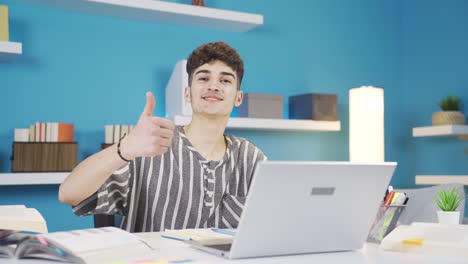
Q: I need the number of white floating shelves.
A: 6